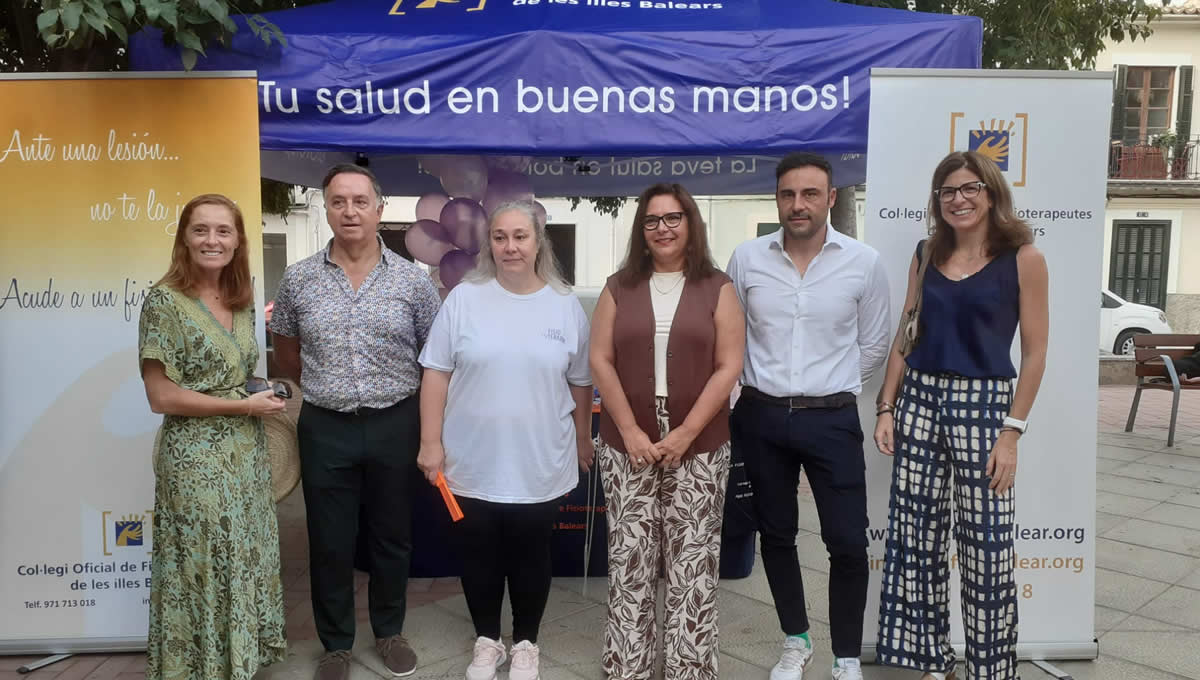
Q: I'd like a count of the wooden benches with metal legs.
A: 1